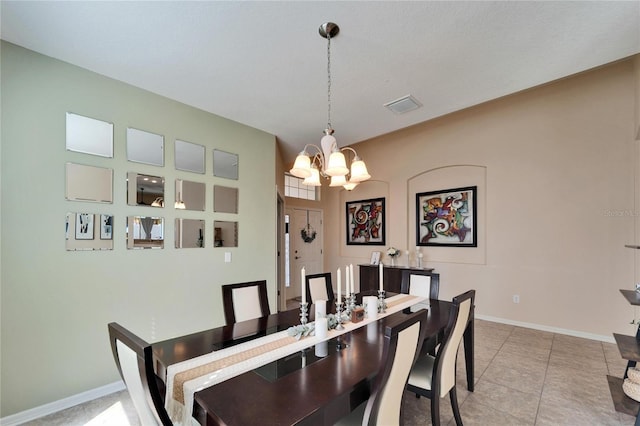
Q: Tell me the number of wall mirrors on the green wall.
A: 12